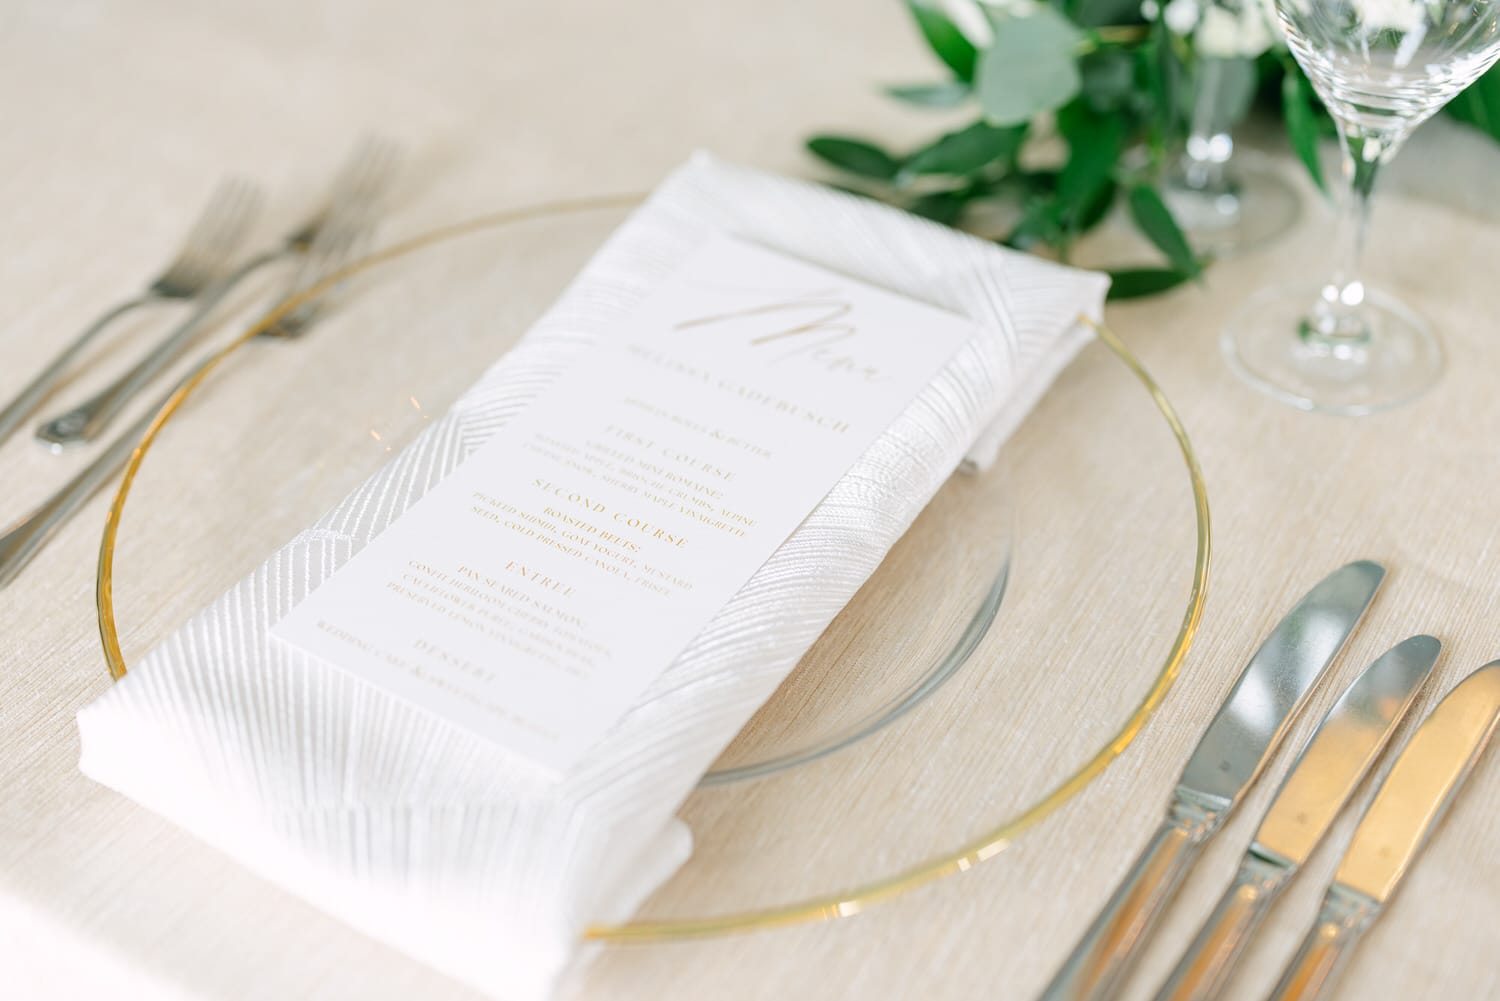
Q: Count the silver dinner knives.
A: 3